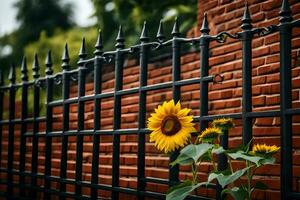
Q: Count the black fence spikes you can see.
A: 15